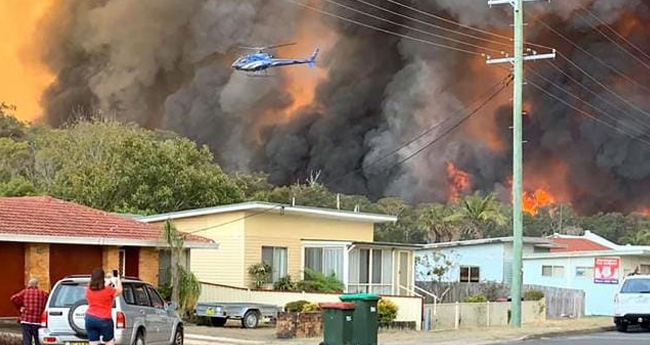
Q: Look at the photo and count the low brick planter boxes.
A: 1